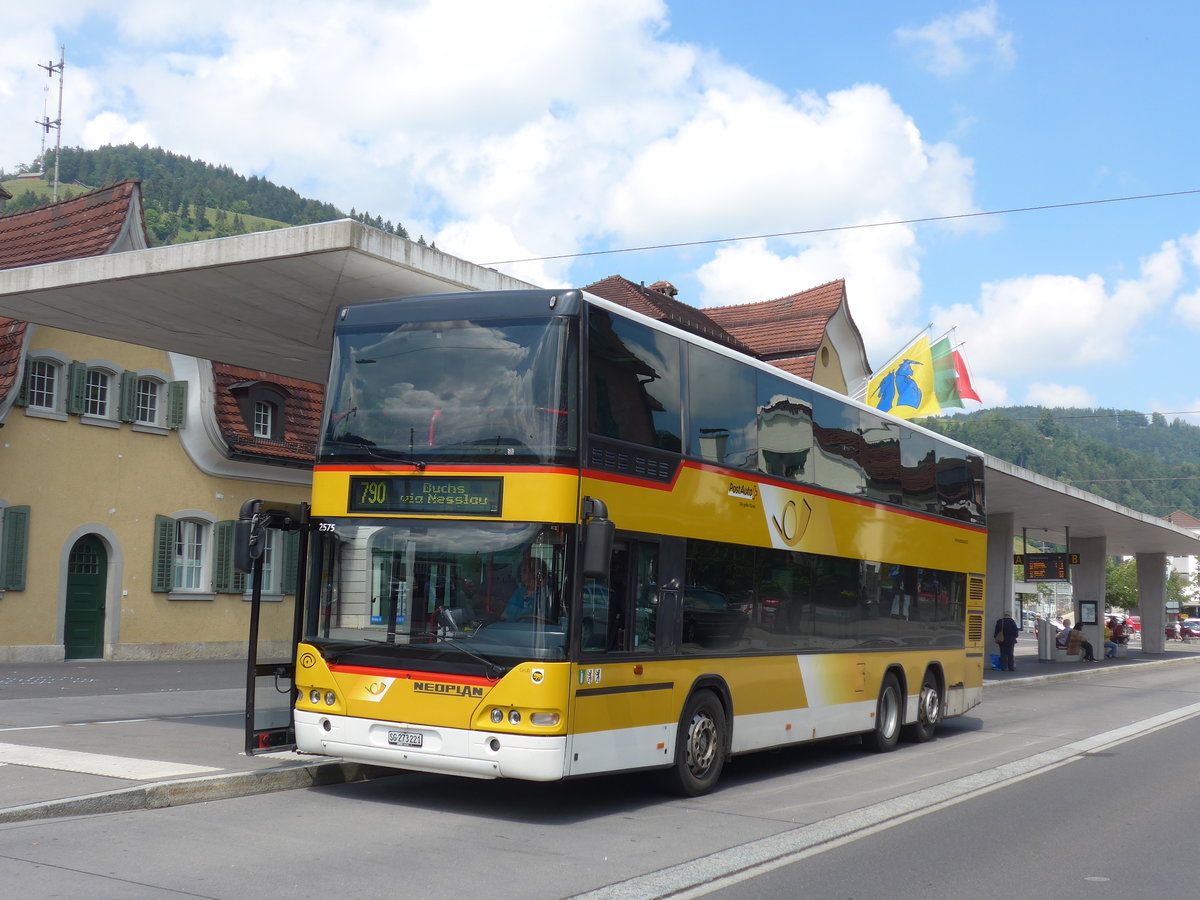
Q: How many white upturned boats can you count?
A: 0